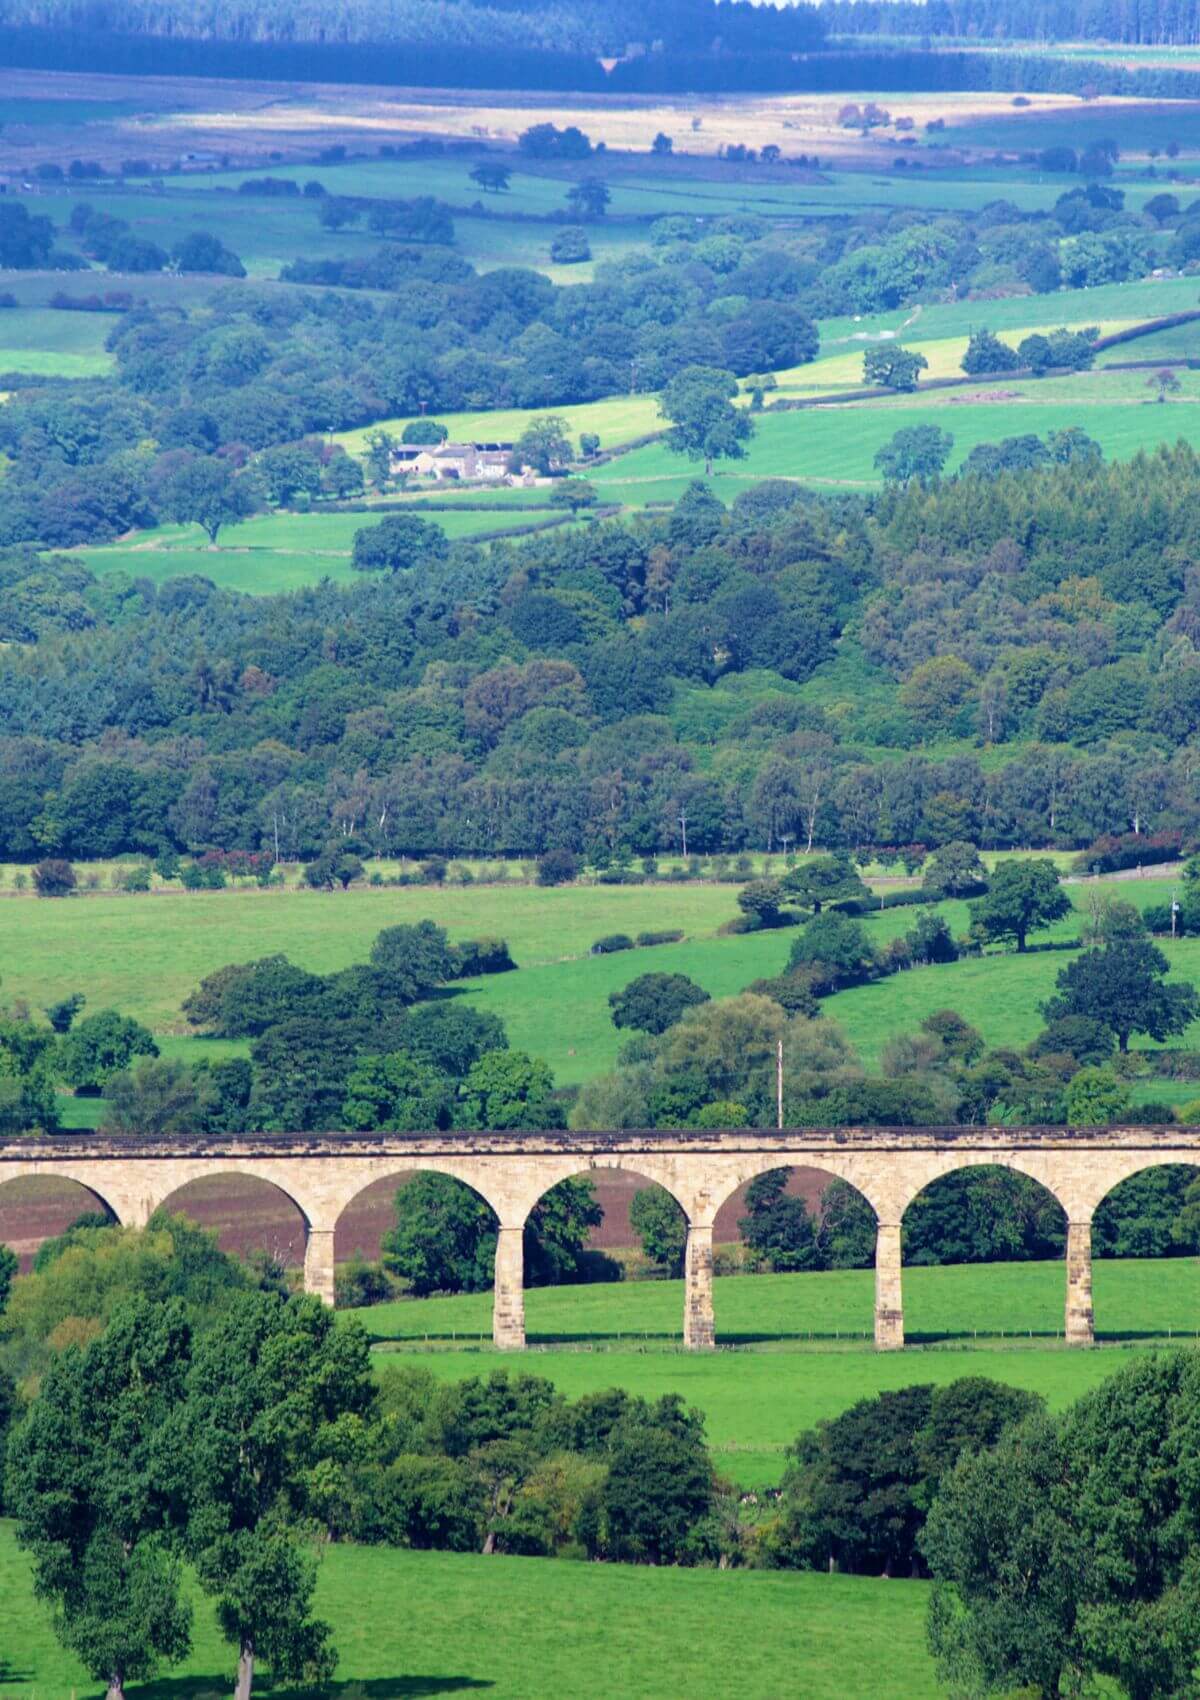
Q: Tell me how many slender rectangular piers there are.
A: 5